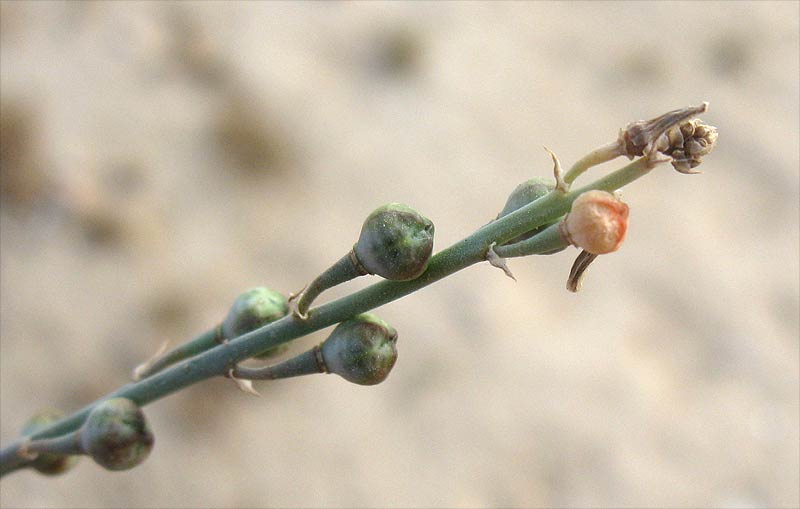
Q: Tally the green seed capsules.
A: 6